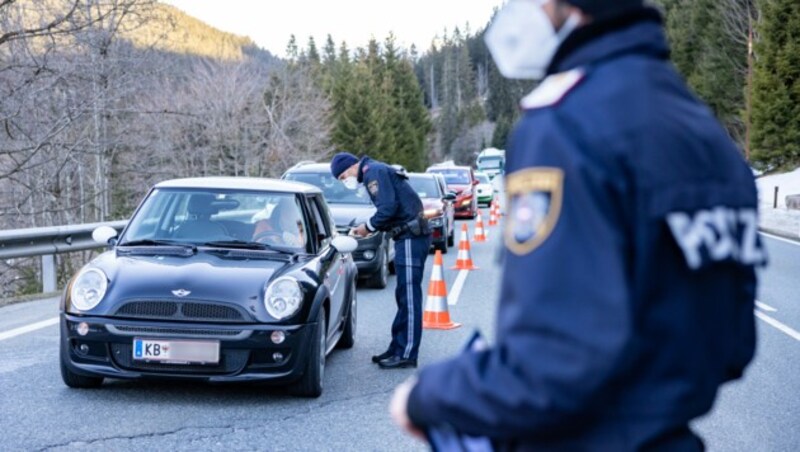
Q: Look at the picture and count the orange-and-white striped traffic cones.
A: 5